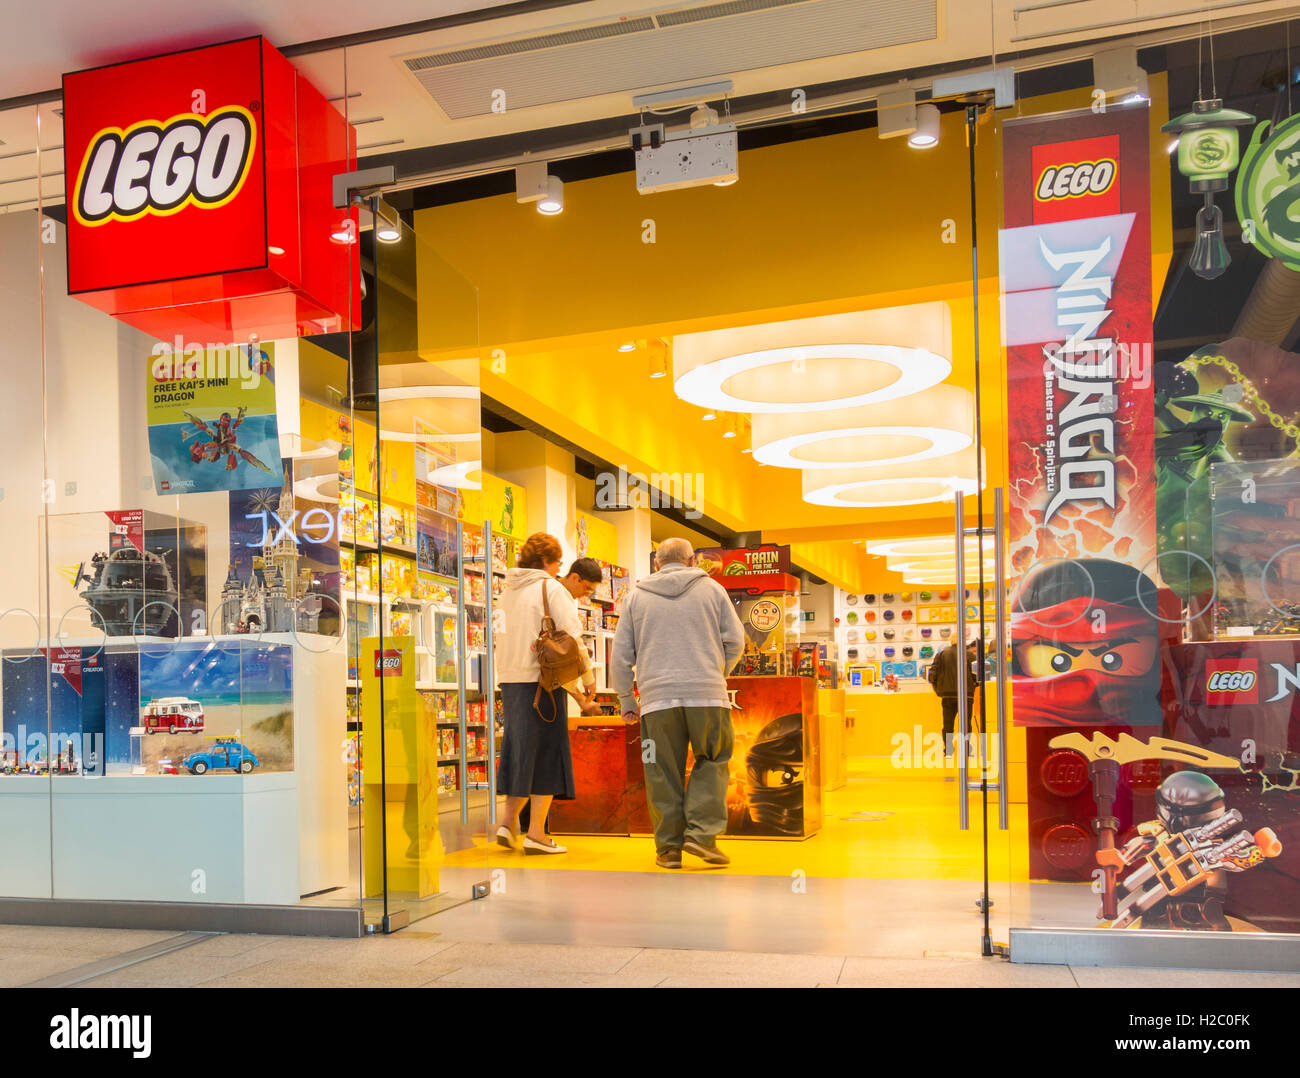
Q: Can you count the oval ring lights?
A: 6